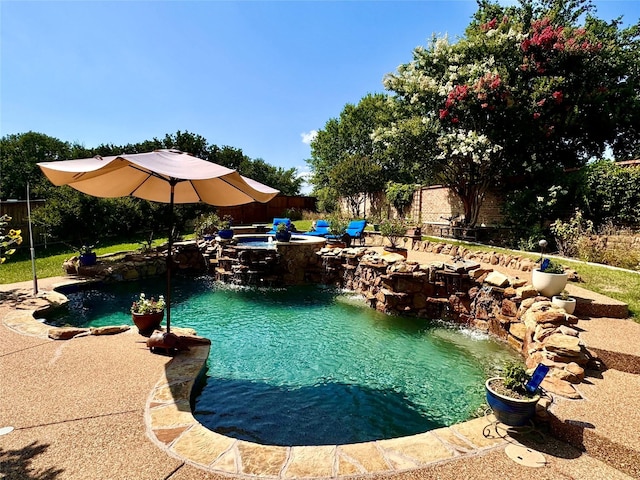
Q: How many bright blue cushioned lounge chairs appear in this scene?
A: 3